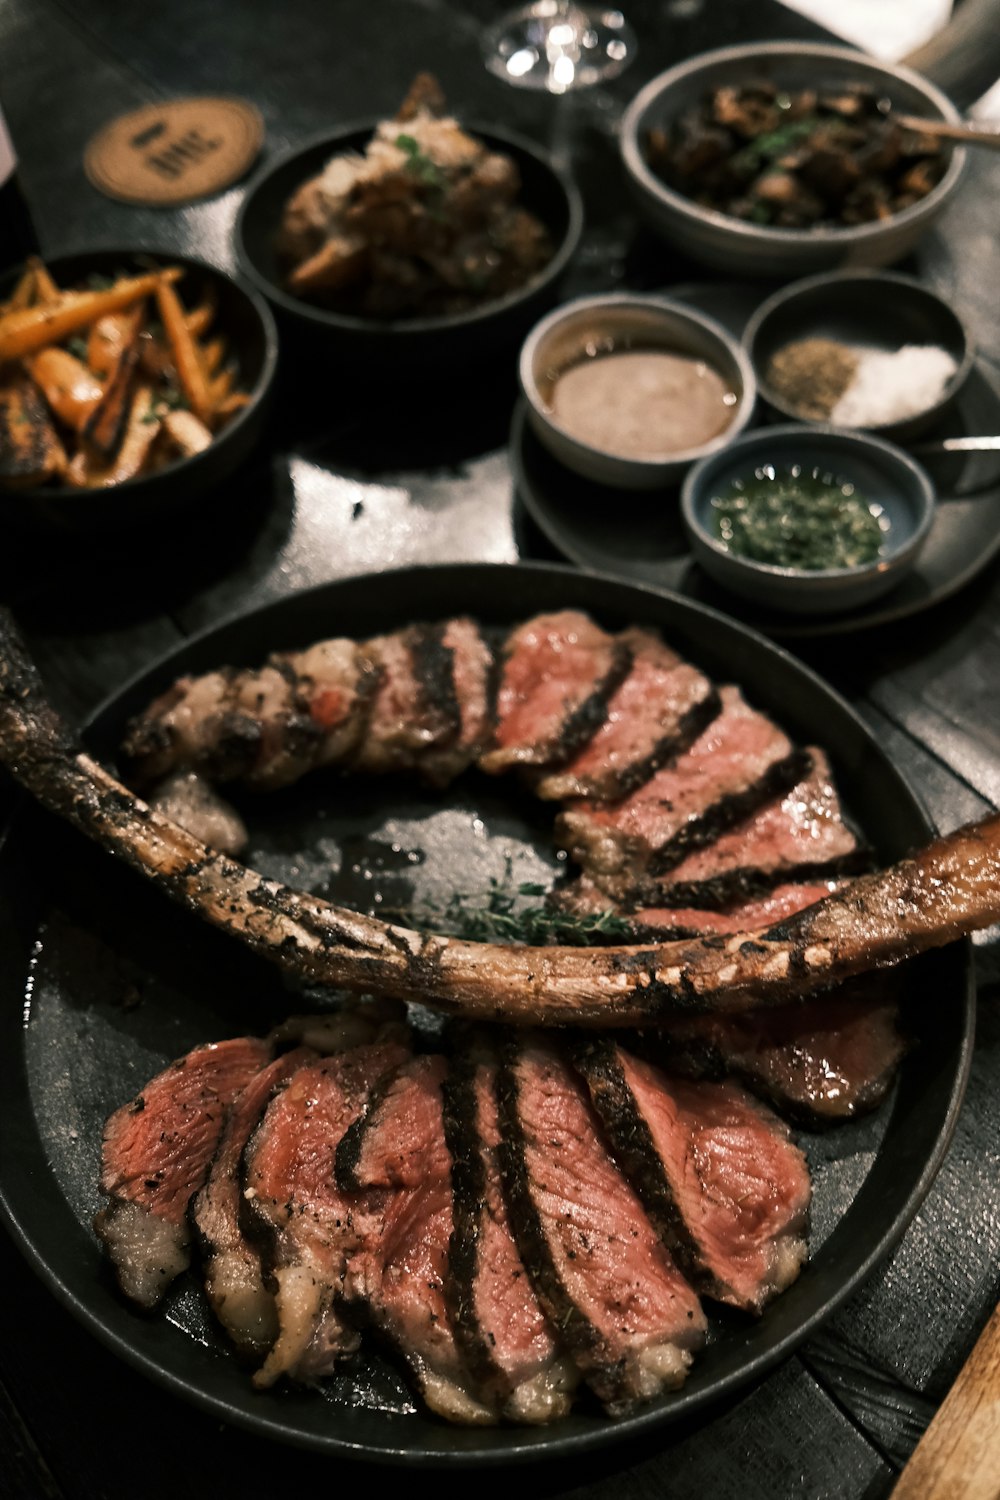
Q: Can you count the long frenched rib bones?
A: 1